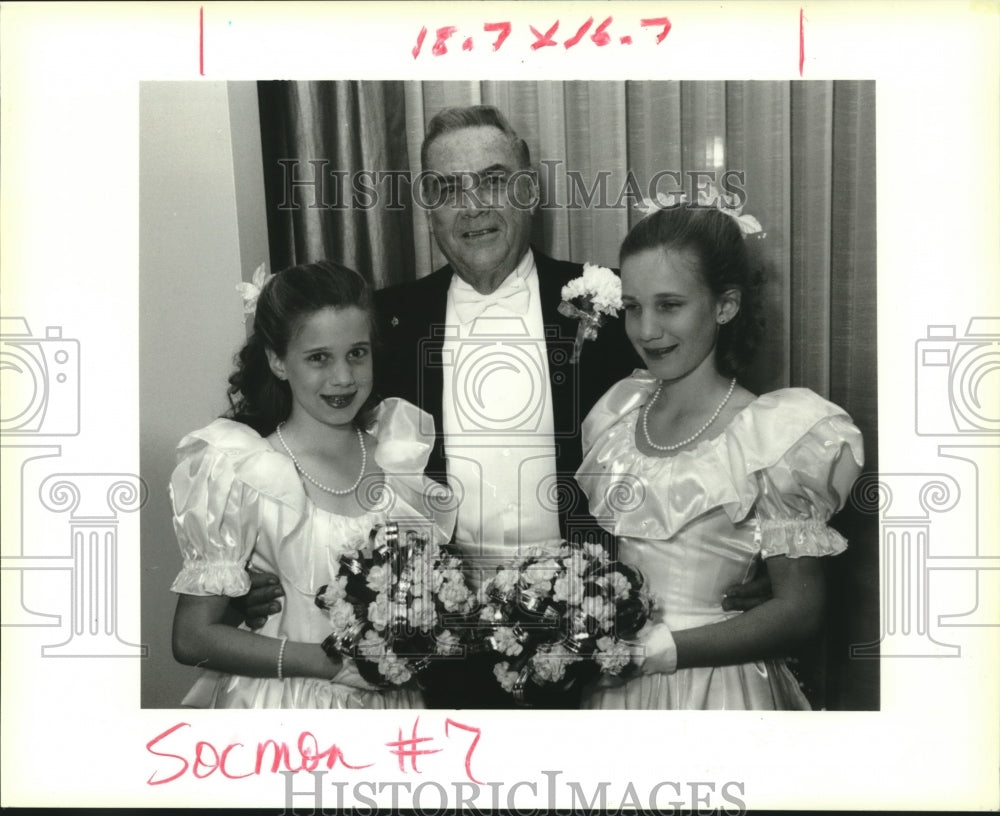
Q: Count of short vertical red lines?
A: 2